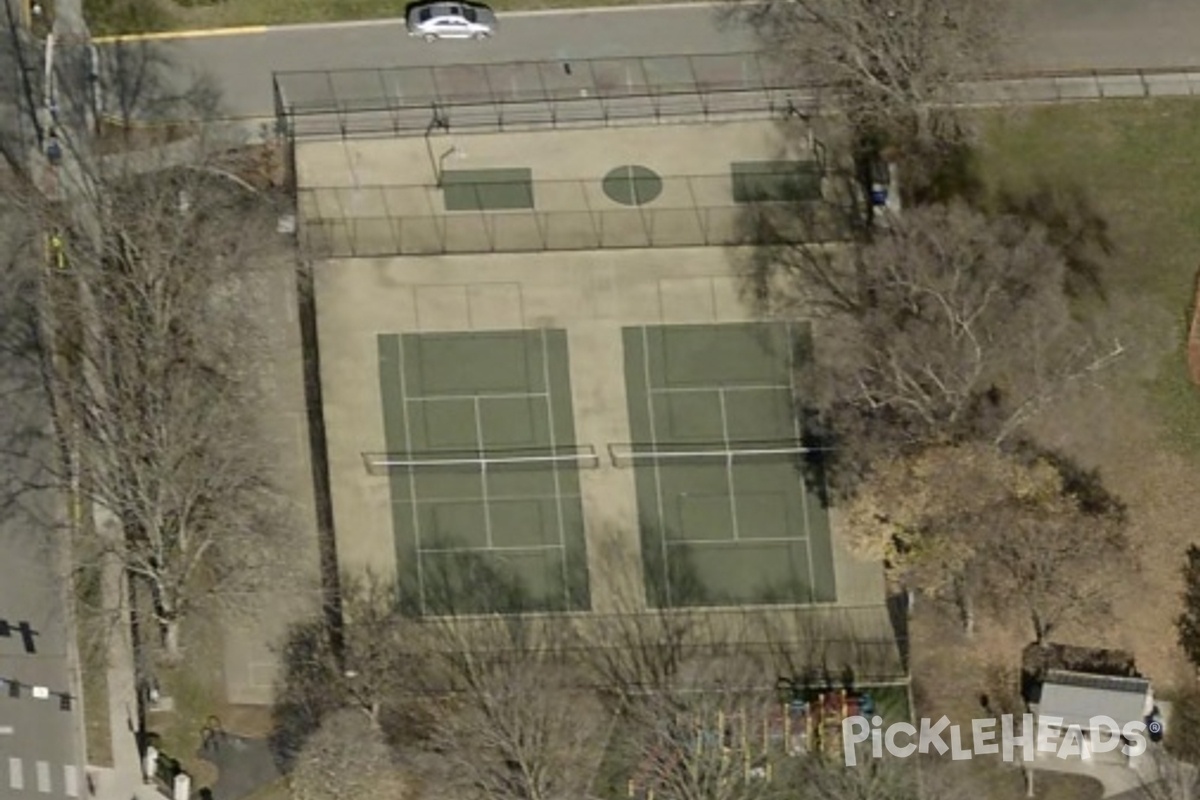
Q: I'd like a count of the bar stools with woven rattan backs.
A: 0